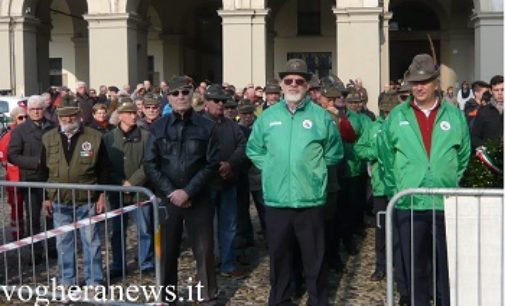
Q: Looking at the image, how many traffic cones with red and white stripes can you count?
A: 0